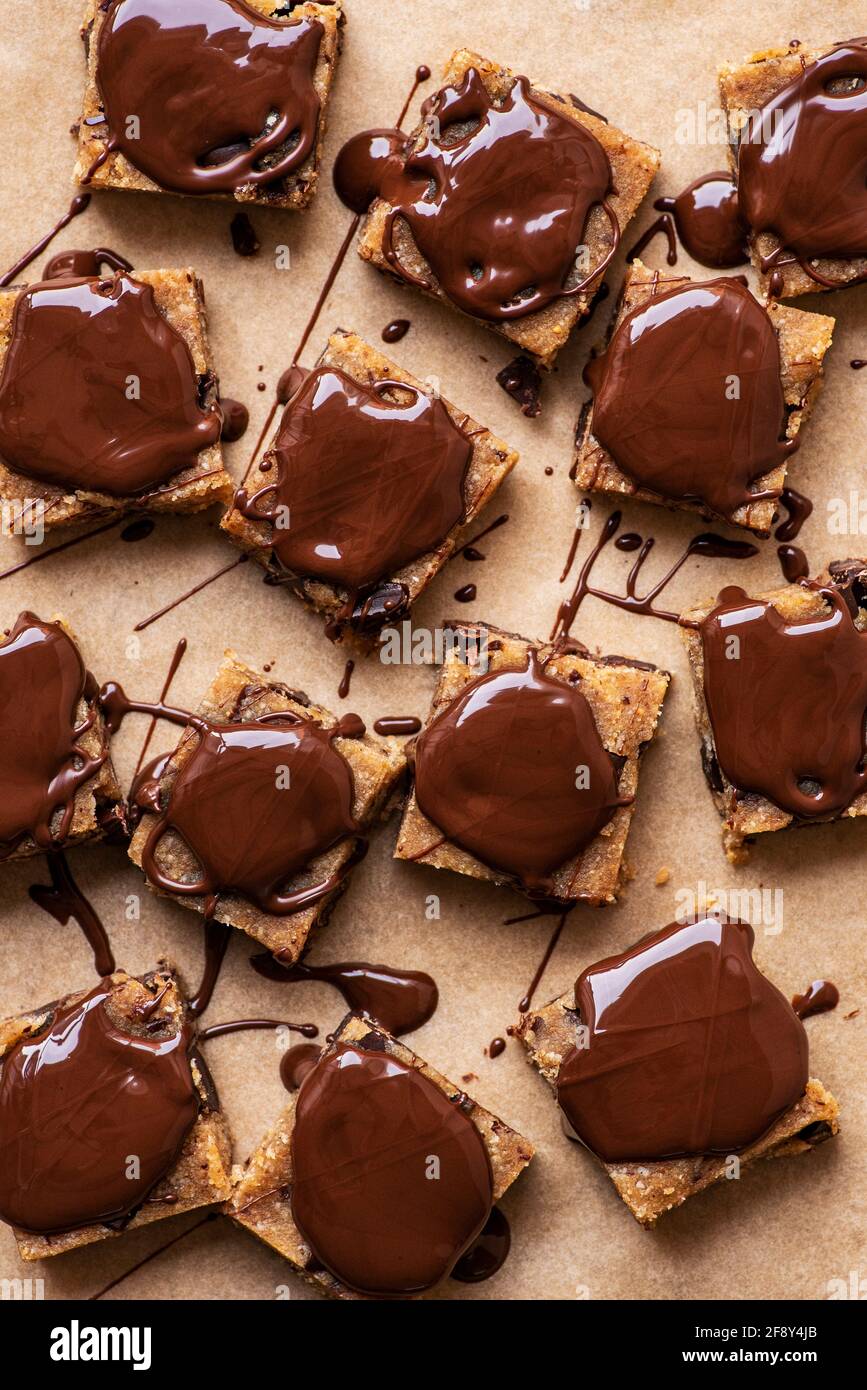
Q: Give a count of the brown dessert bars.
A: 13